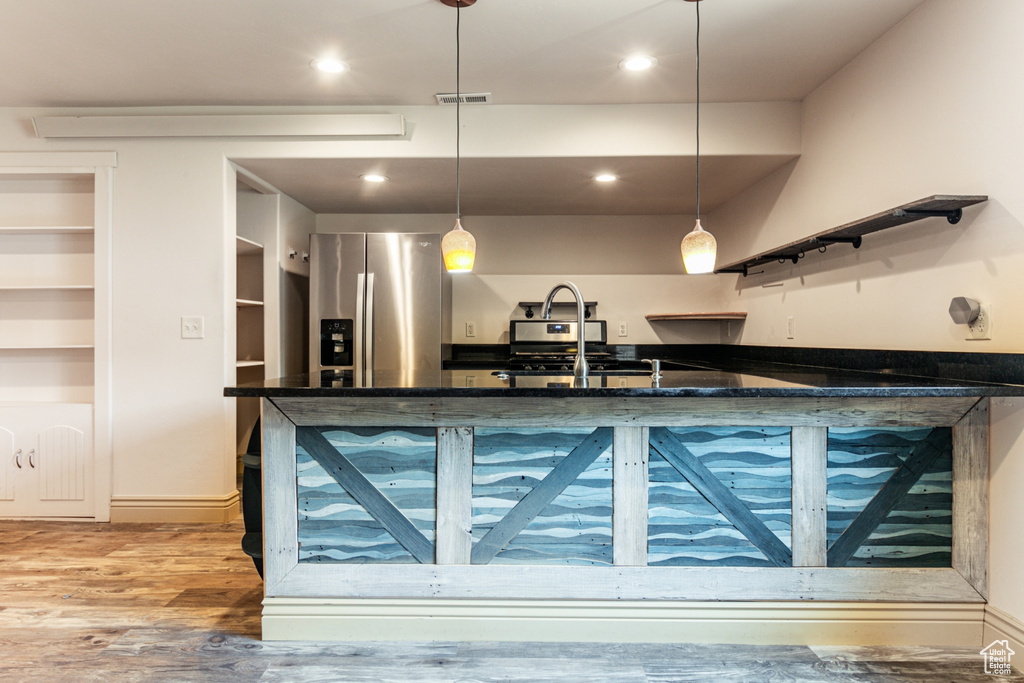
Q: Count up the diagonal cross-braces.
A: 4